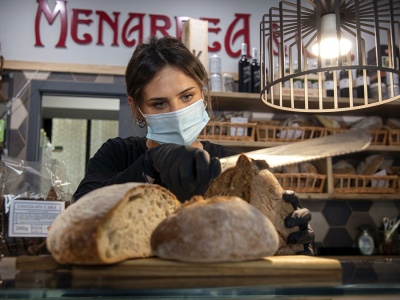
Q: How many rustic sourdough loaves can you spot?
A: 3